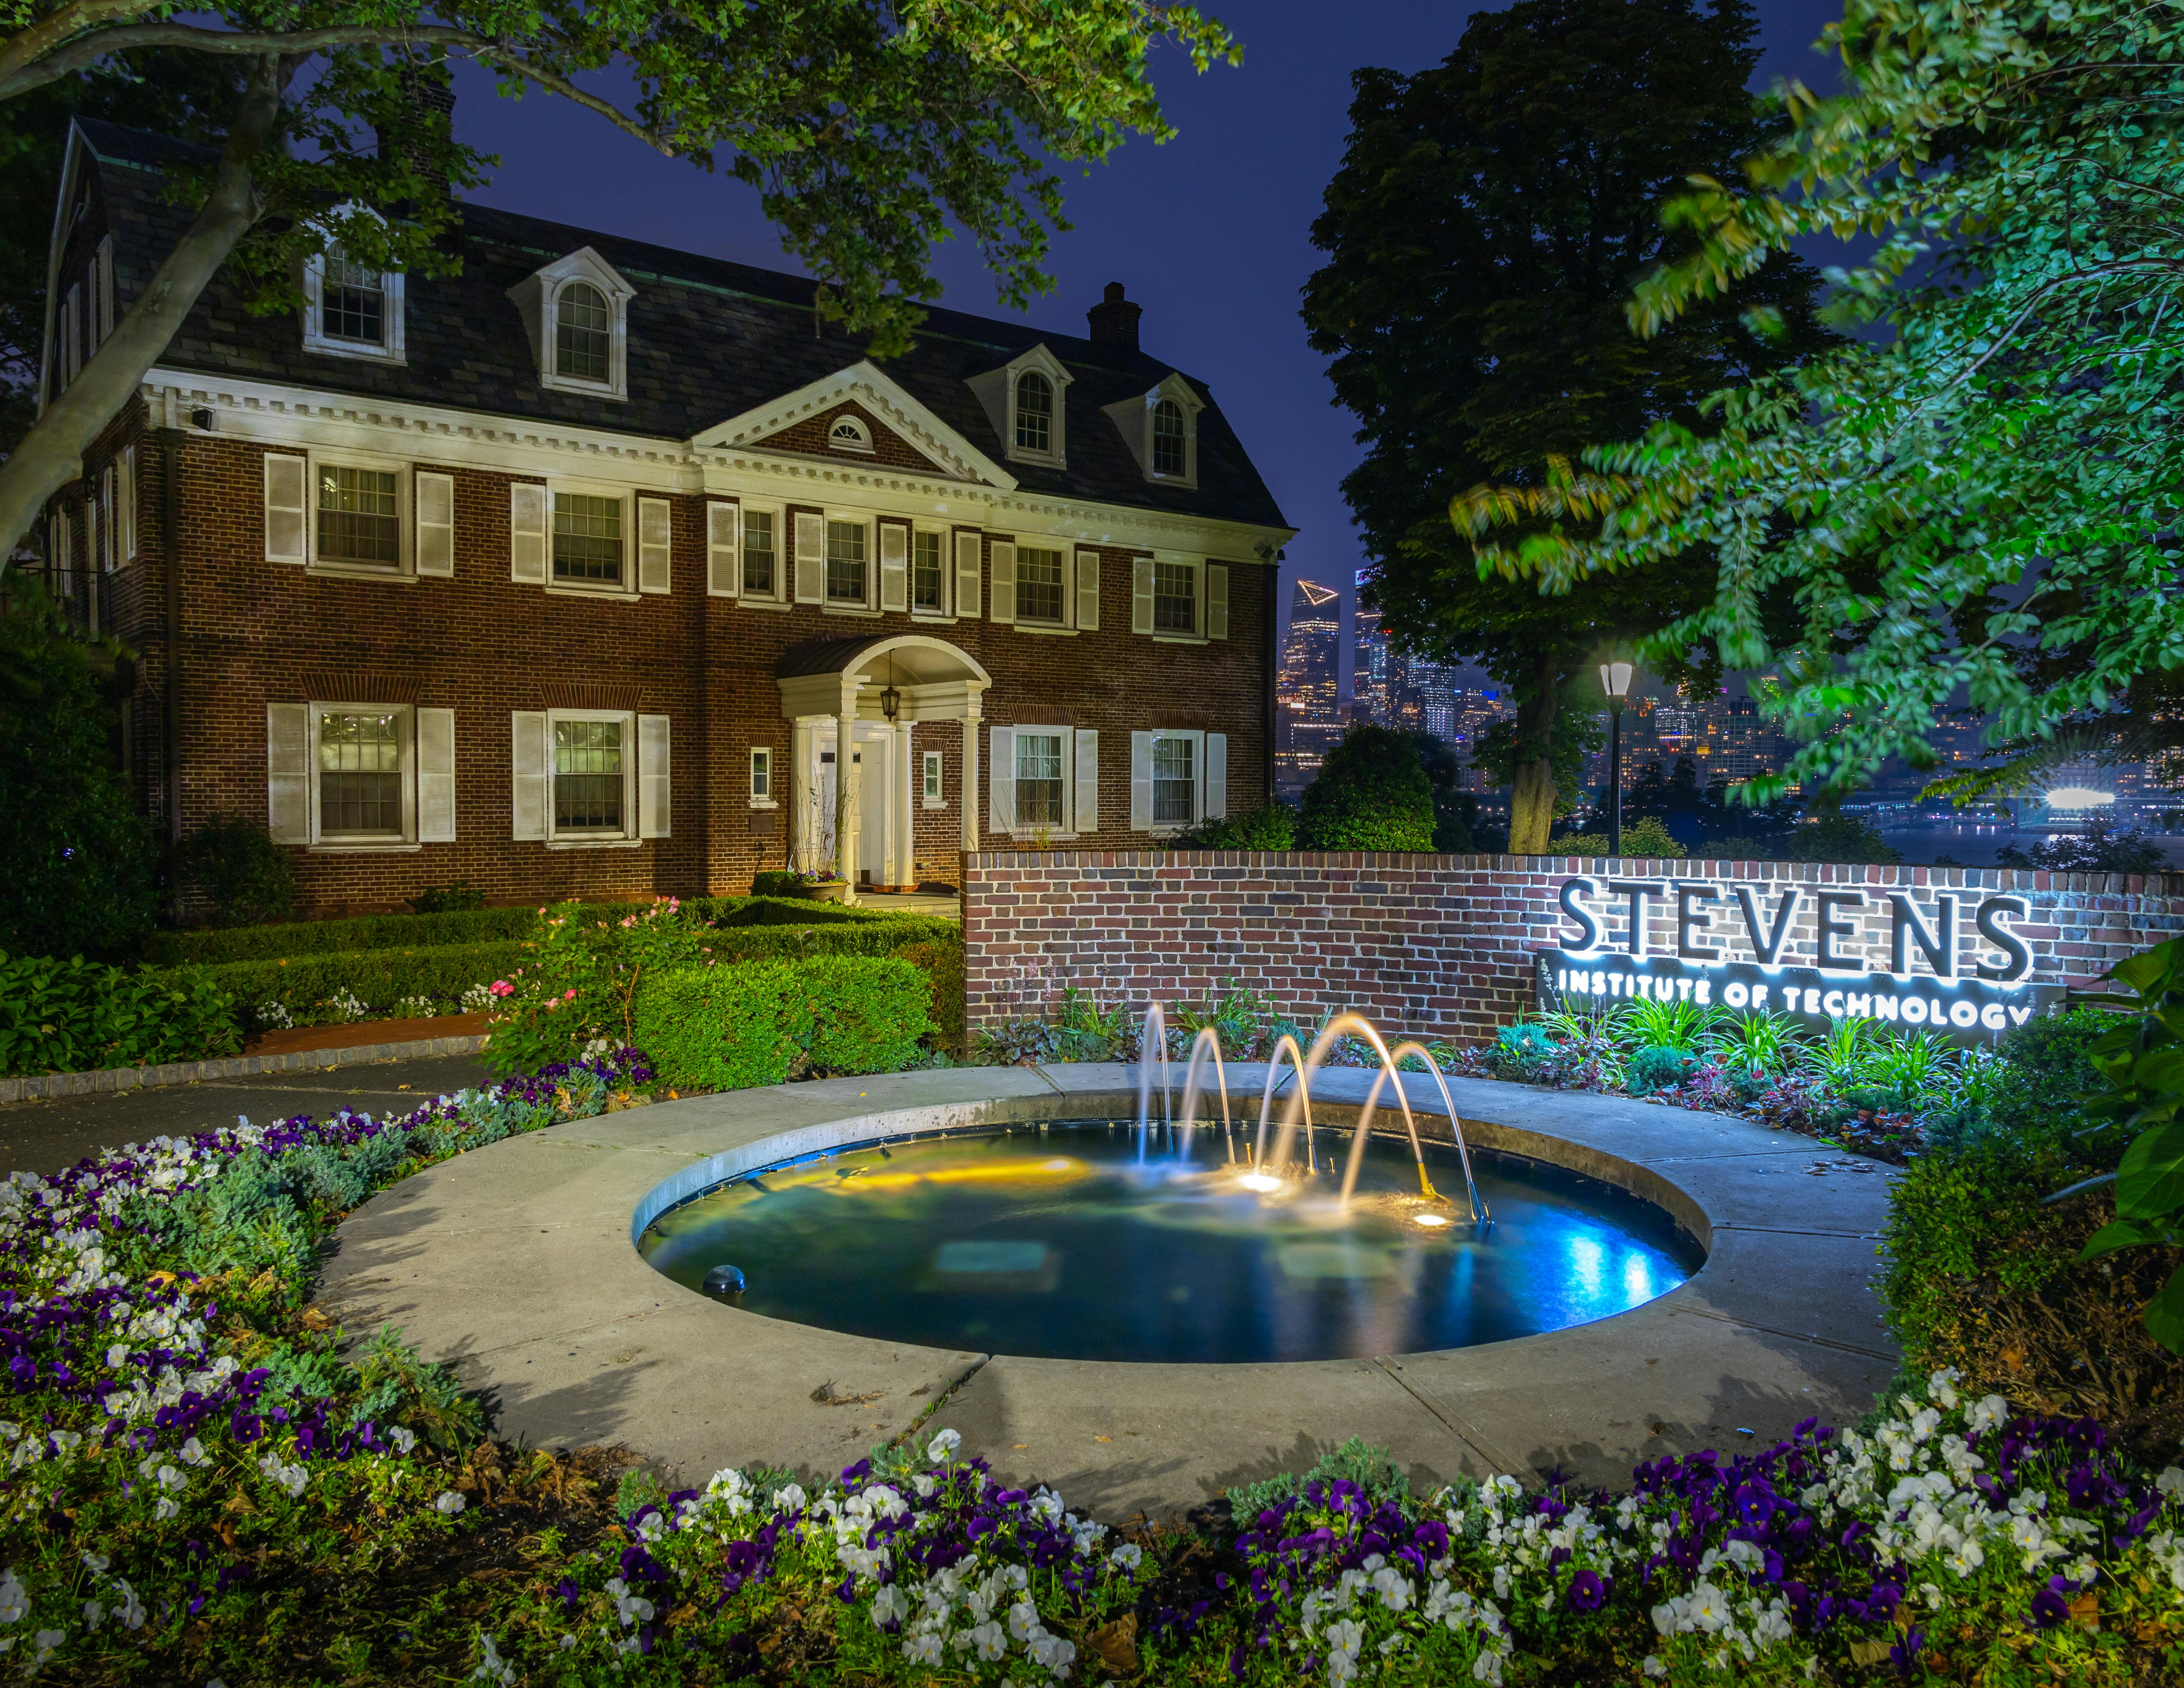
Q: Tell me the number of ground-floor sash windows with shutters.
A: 4